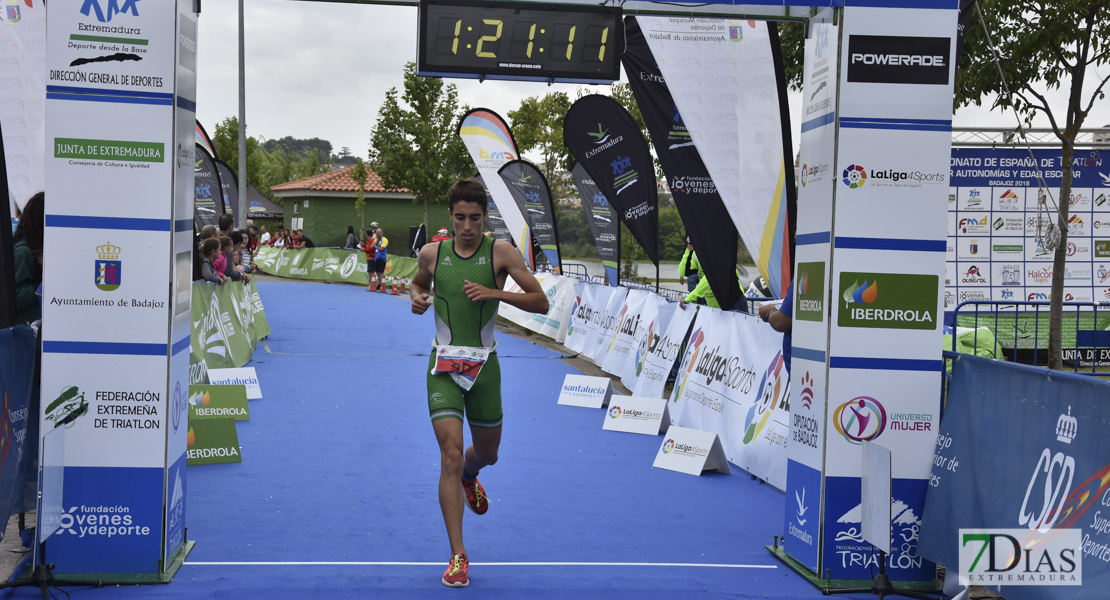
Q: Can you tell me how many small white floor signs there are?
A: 4